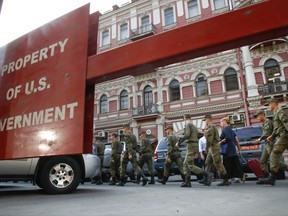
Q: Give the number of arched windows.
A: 7